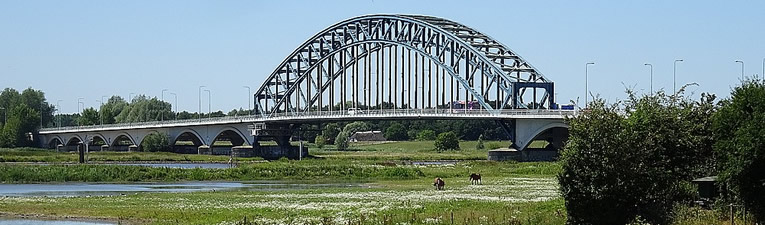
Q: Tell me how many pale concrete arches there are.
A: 8